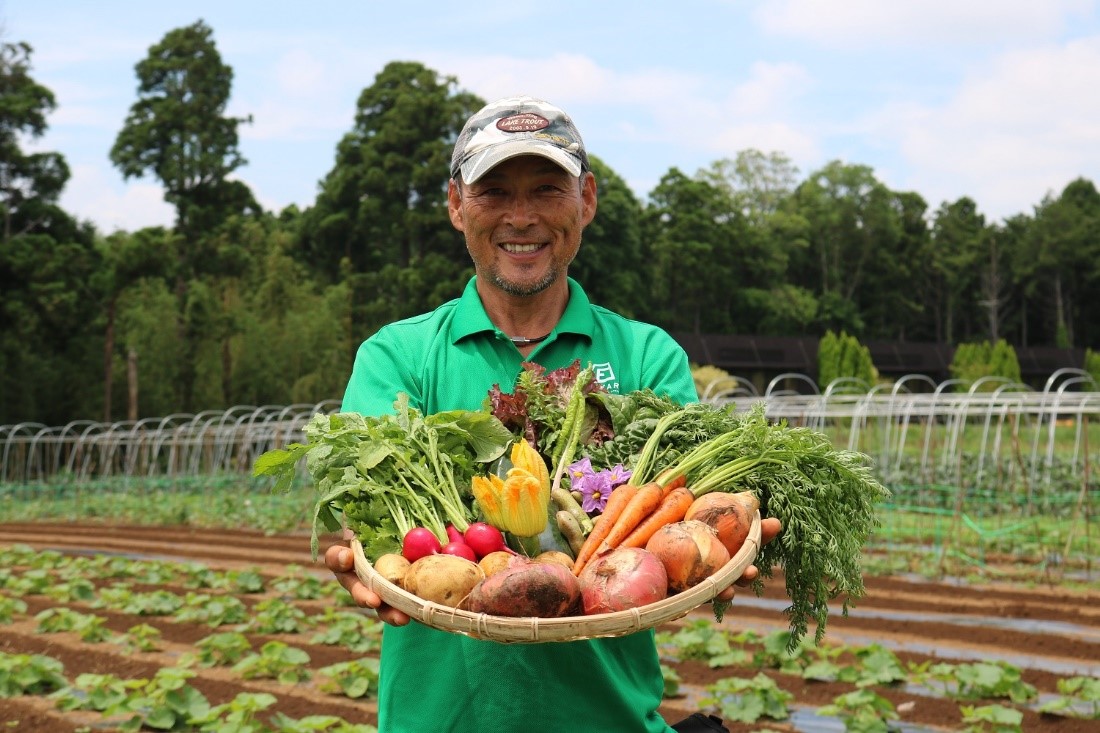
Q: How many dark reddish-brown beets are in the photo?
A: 1